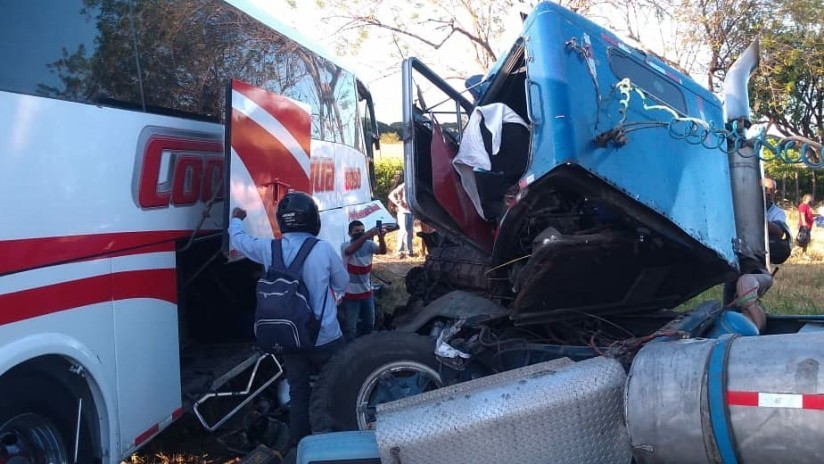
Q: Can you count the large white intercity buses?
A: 1